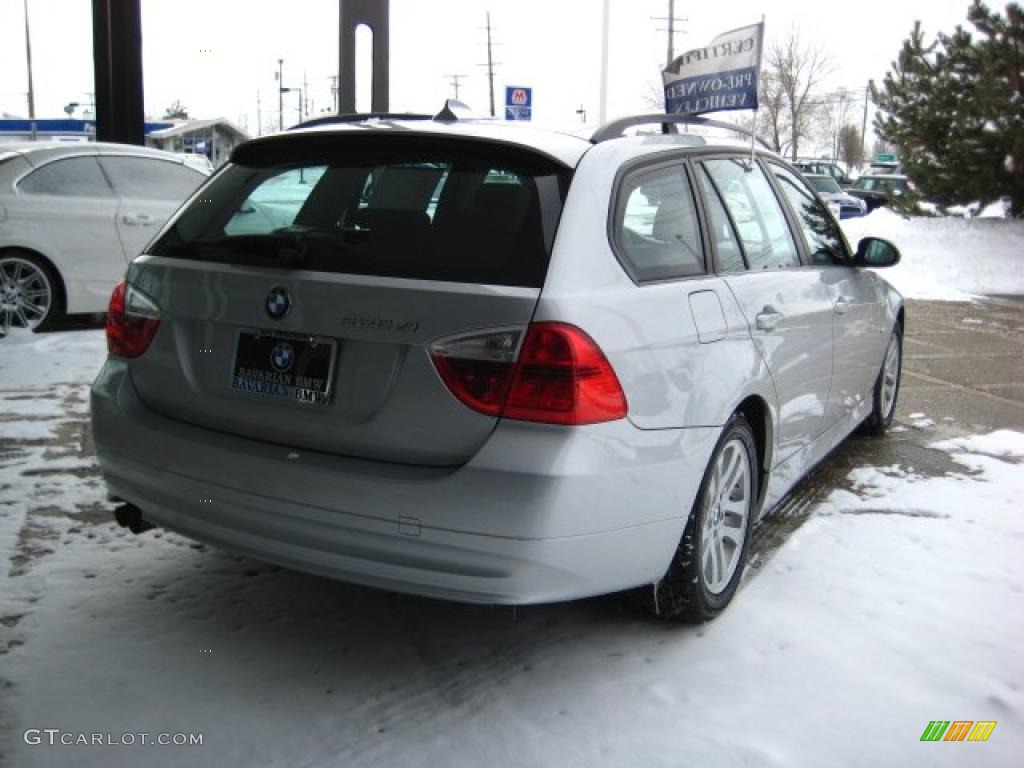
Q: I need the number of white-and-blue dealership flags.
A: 1